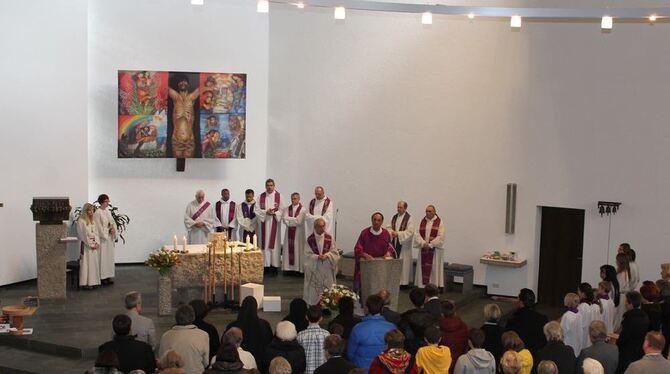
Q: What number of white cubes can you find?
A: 2